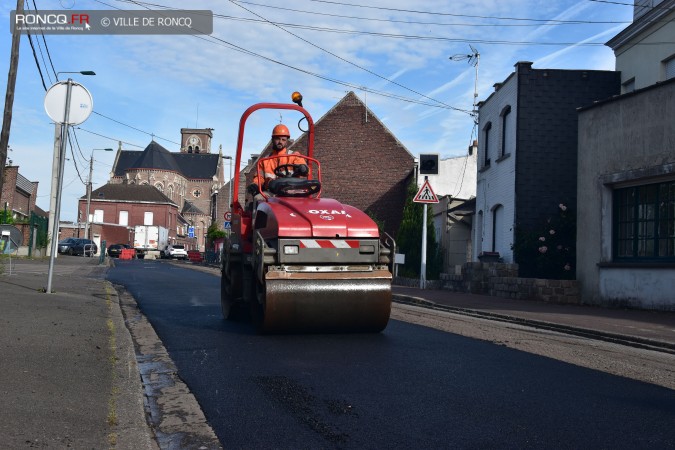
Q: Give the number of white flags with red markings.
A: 0